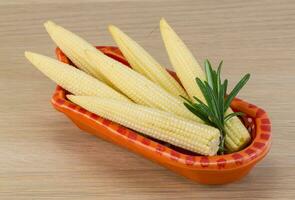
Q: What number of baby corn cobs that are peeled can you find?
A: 5